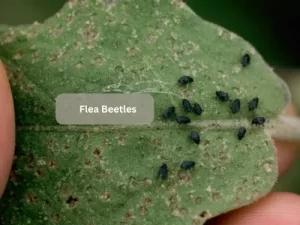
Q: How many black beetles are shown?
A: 14